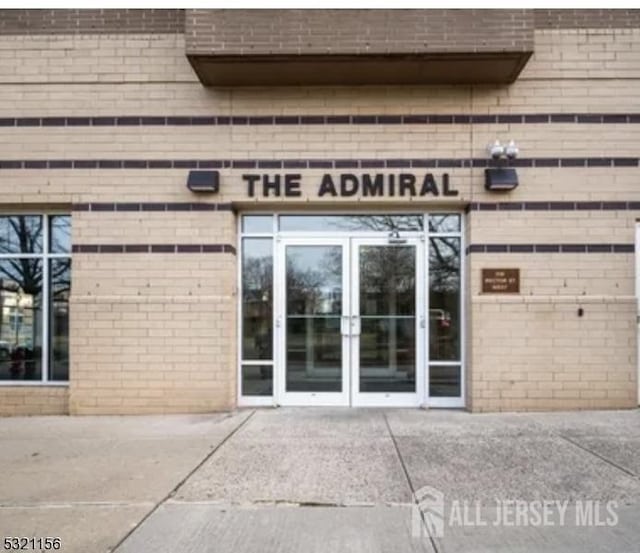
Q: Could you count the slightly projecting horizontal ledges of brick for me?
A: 2